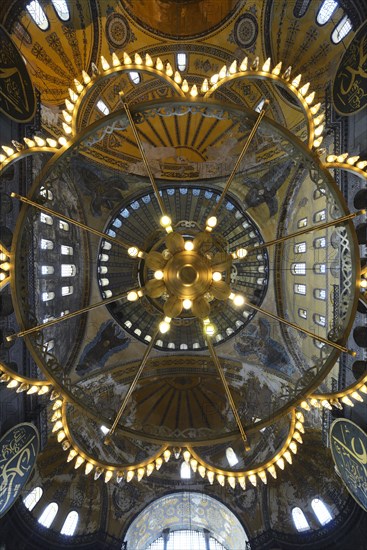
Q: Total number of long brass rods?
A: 8